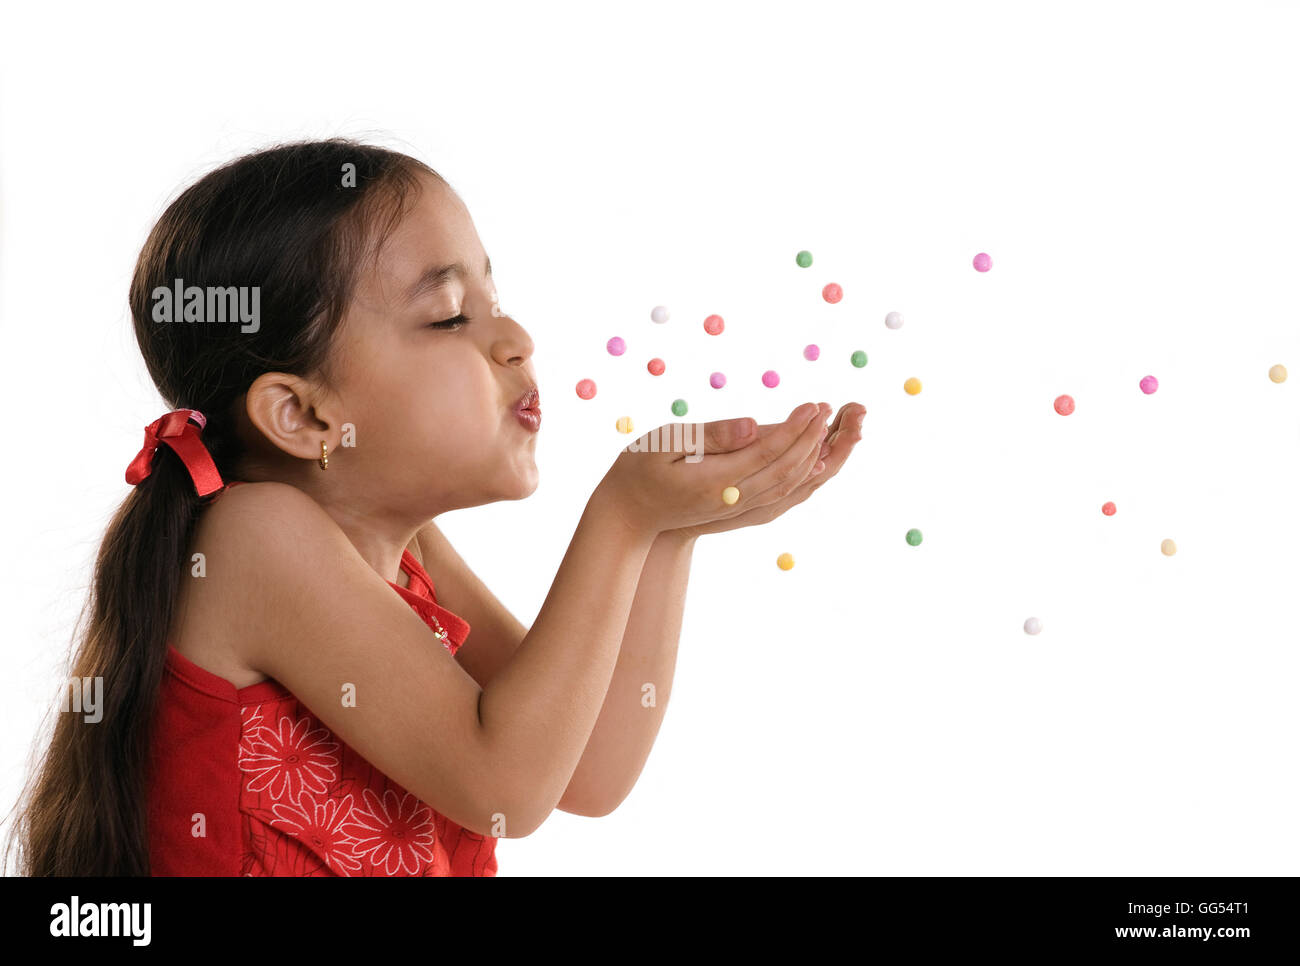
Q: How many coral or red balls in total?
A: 6